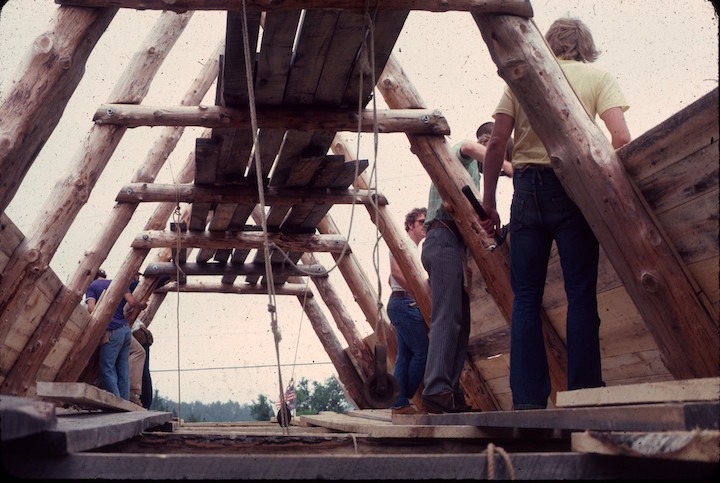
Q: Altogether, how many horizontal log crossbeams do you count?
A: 6